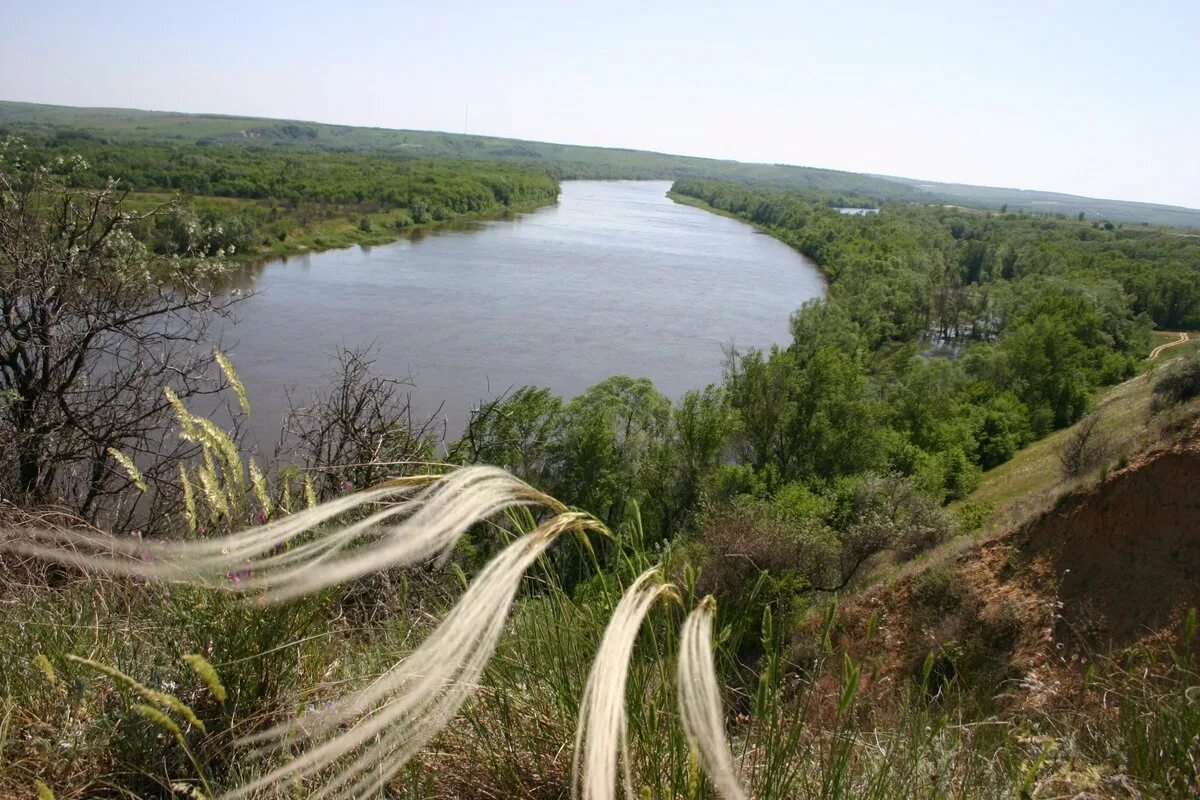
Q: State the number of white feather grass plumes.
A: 4